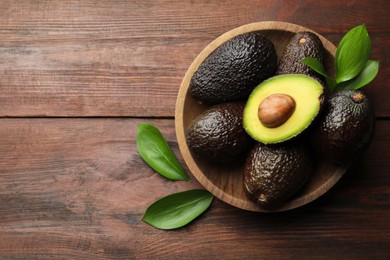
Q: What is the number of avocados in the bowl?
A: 6